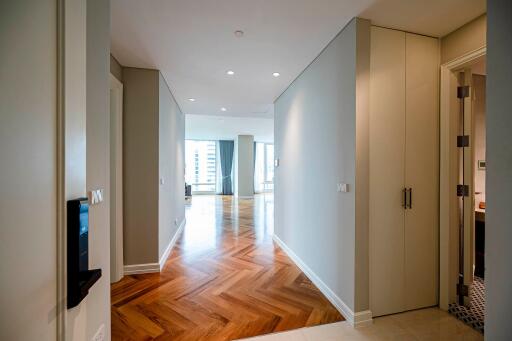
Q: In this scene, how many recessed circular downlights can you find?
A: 4